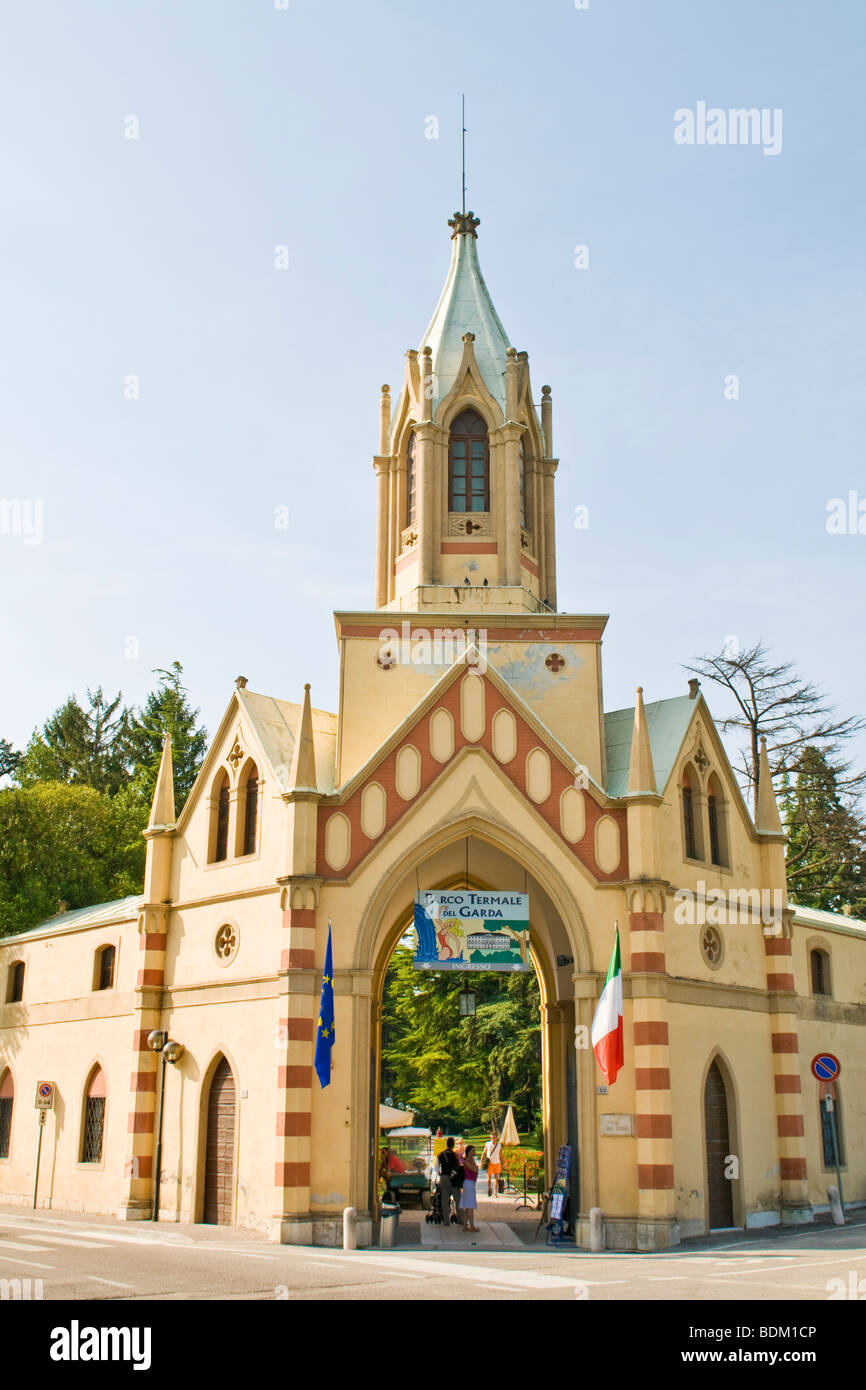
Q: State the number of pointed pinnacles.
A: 4